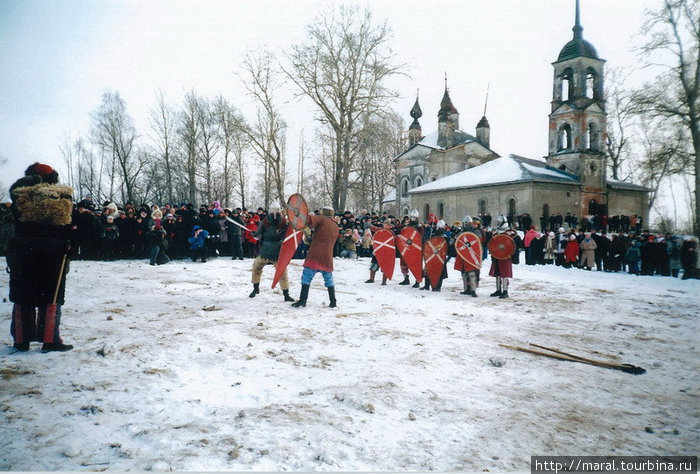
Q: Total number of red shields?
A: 7